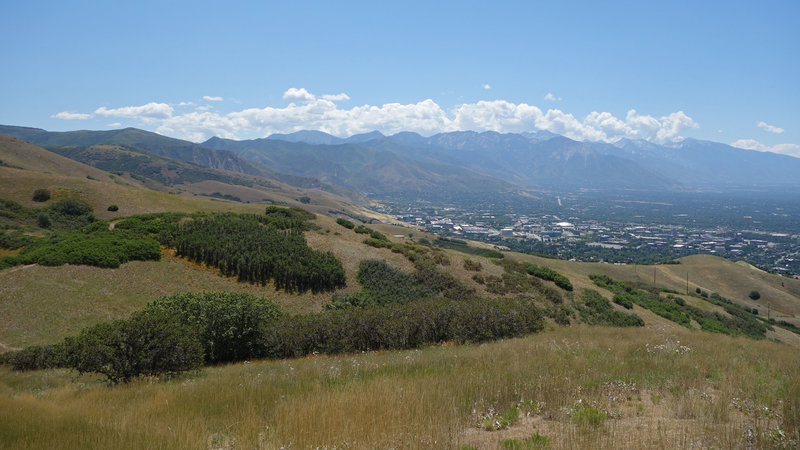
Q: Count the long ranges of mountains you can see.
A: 1